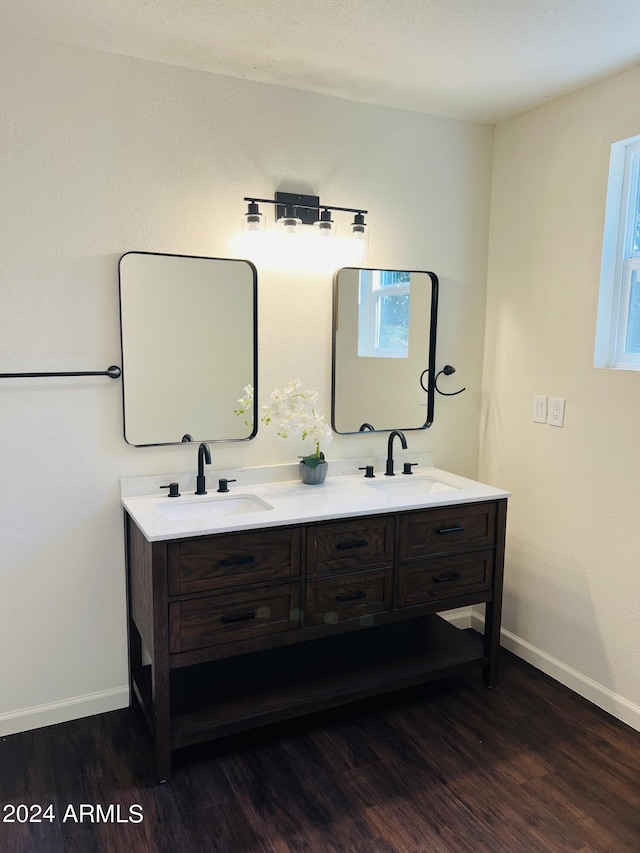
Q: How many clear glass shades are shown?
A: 4